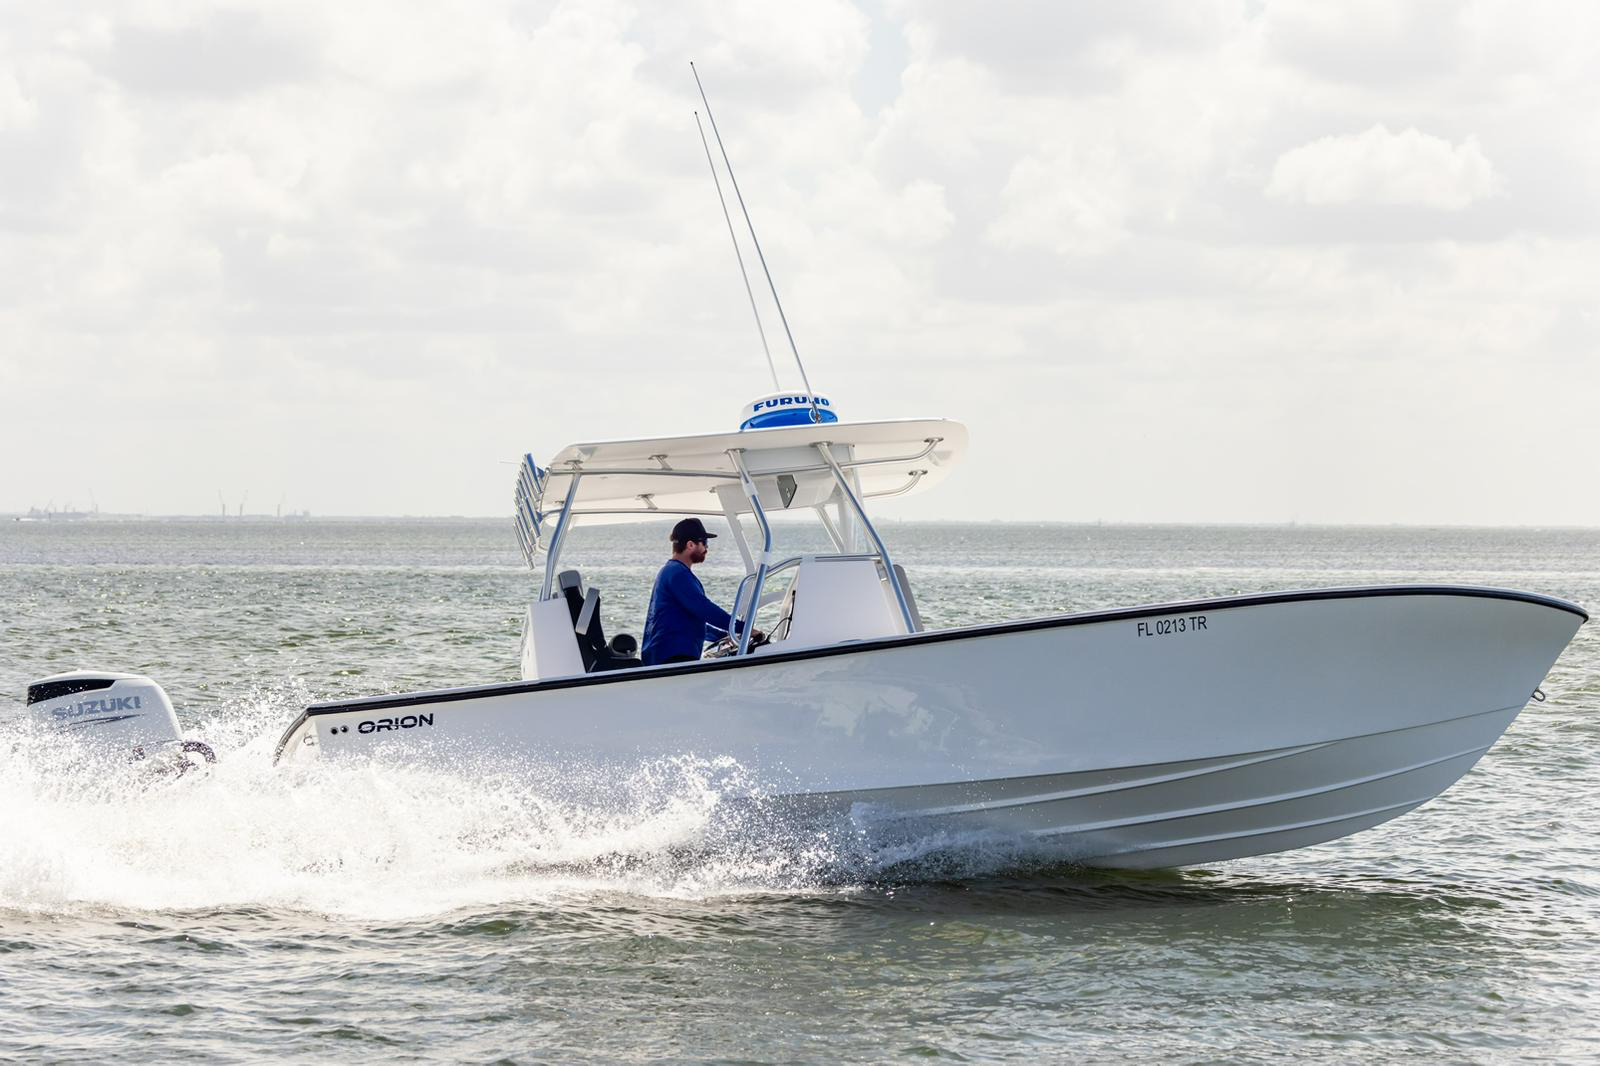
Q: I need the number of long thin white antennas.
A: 2